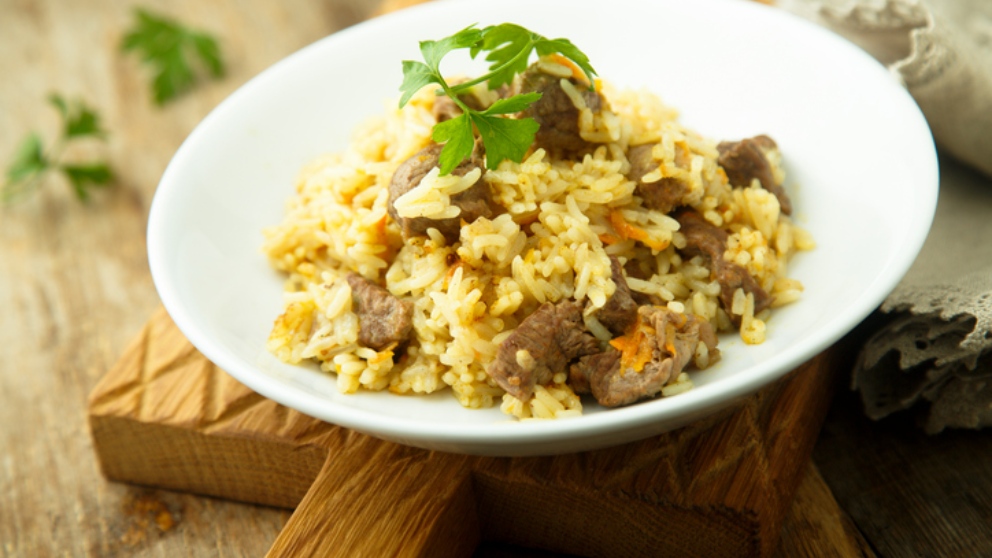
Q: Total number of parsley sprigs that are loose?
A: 2